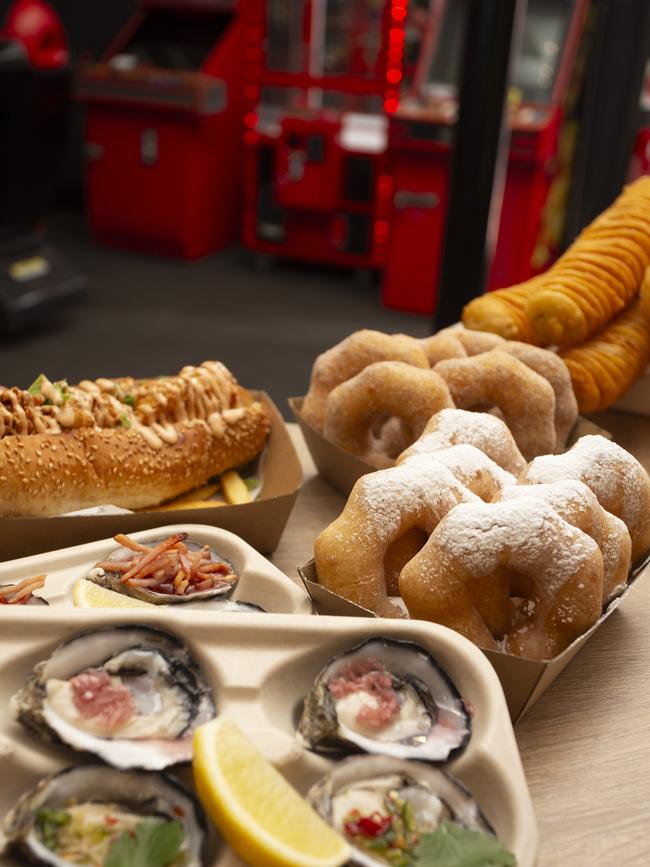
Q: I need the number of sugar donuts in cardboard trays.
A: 12